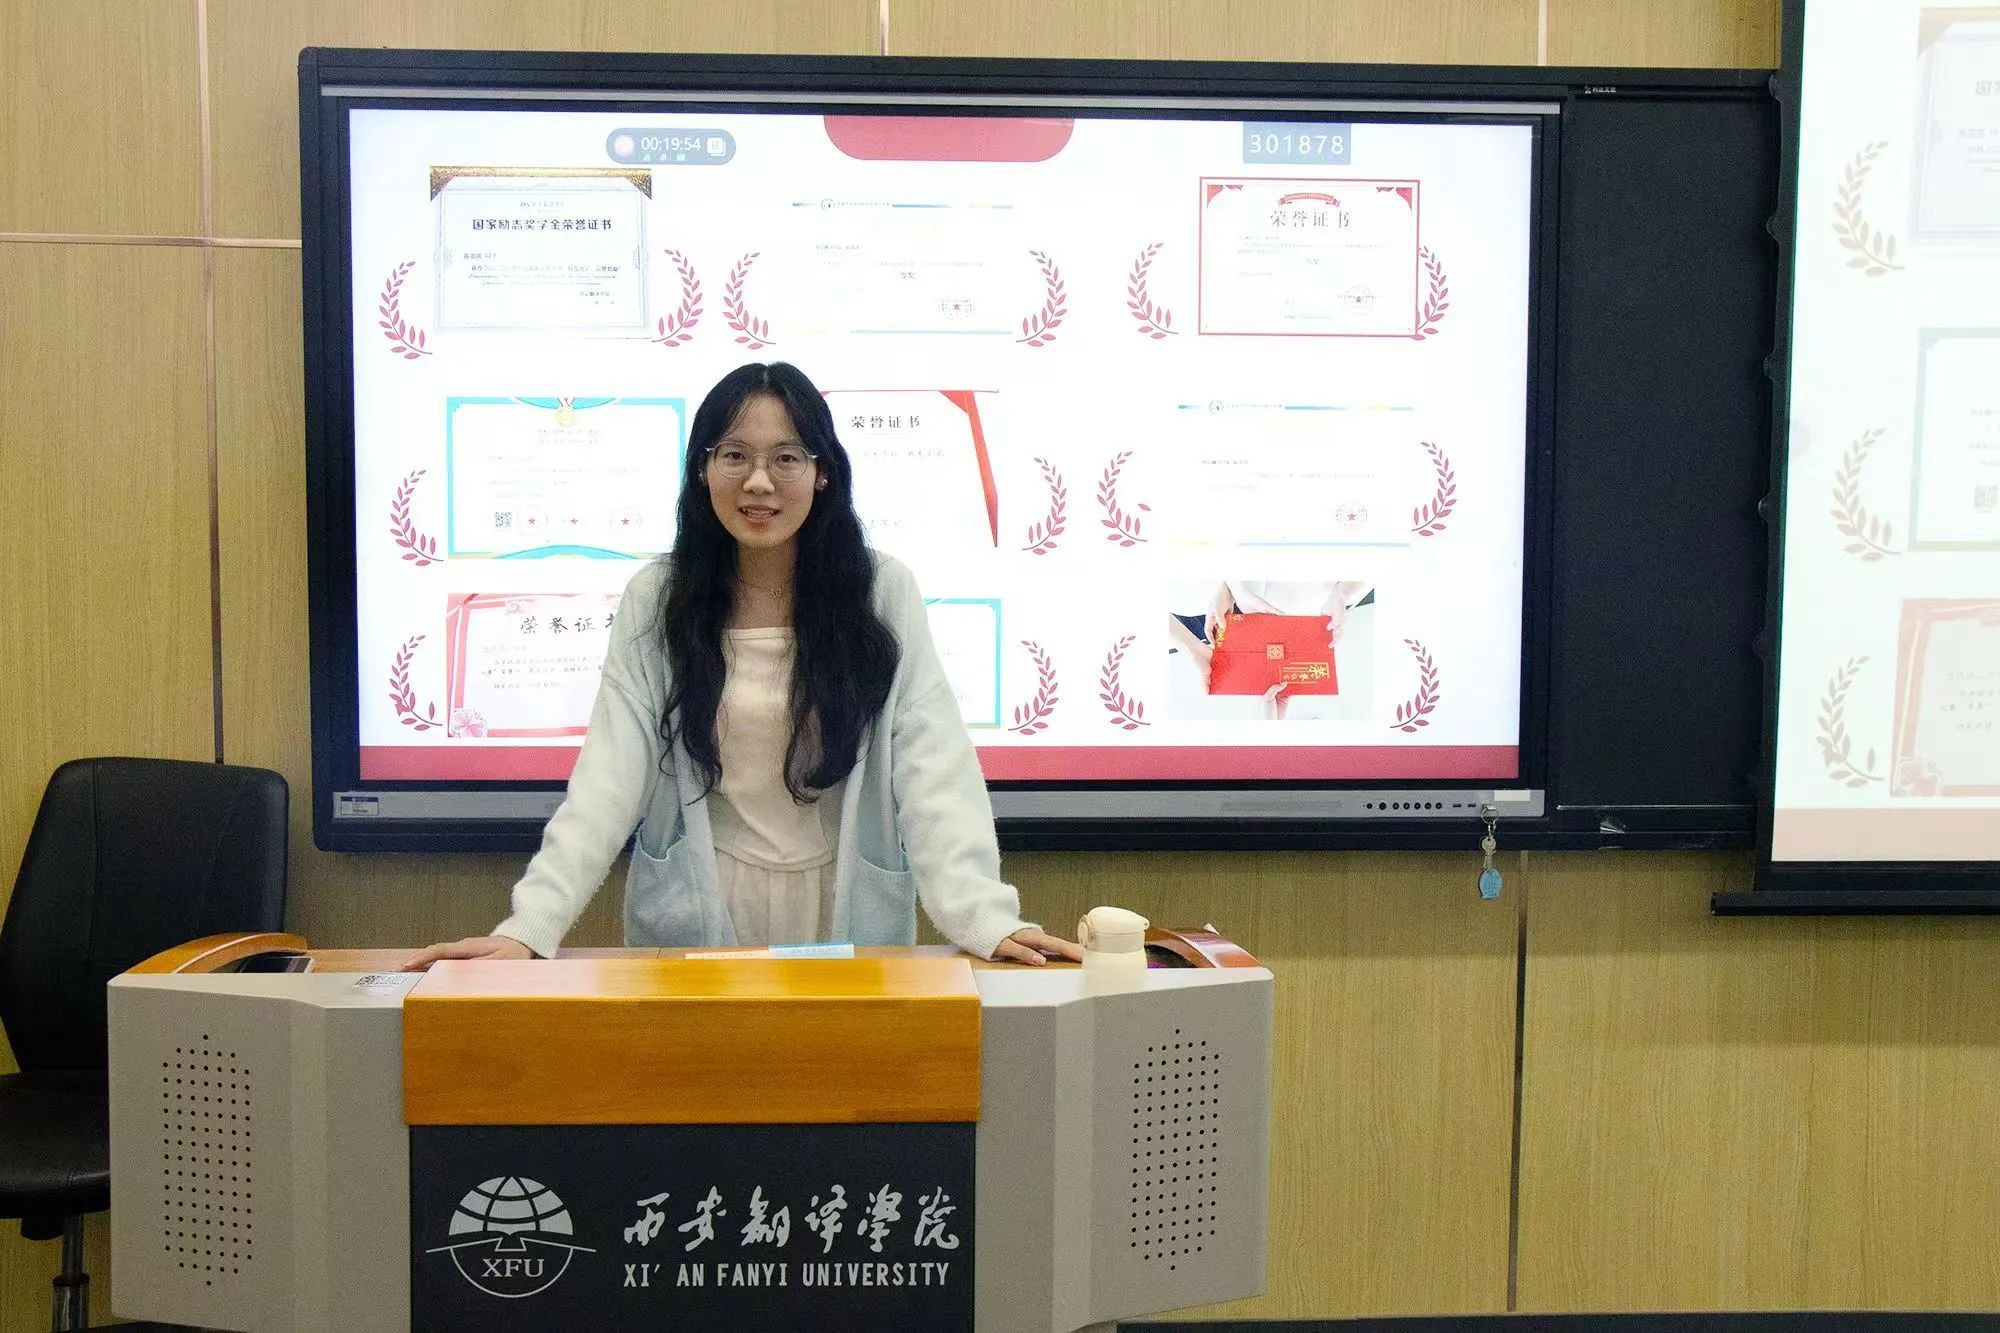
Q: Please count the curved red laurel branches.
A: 14